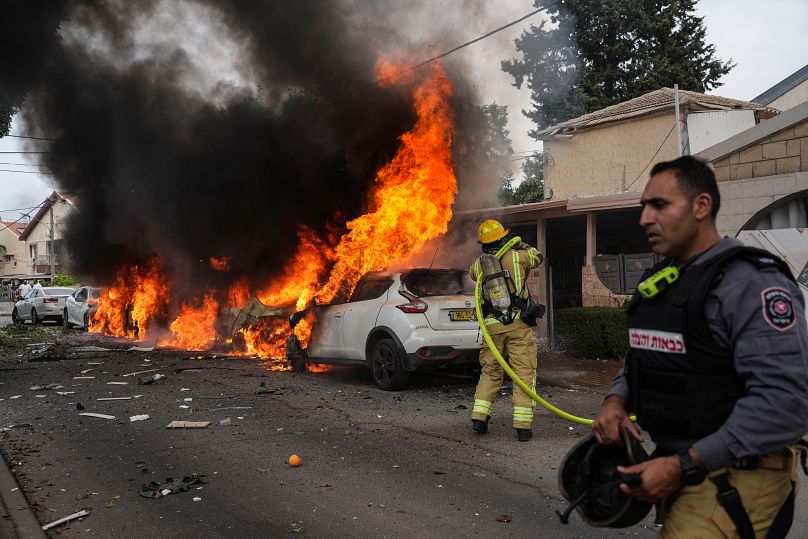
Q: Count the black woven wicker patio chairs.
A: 0